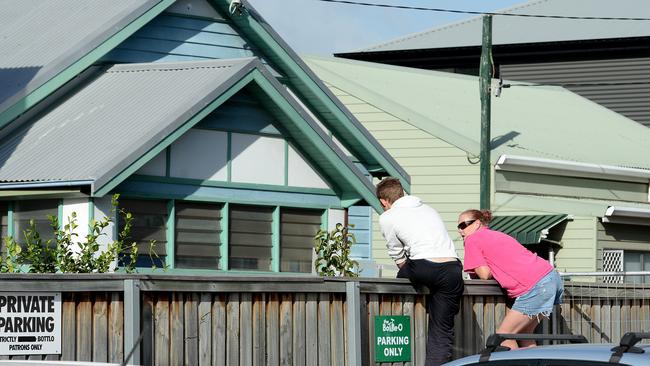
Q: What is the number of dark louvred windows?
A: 4